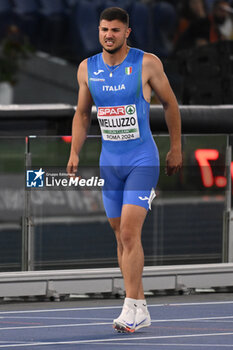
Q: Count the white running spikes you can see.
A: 2